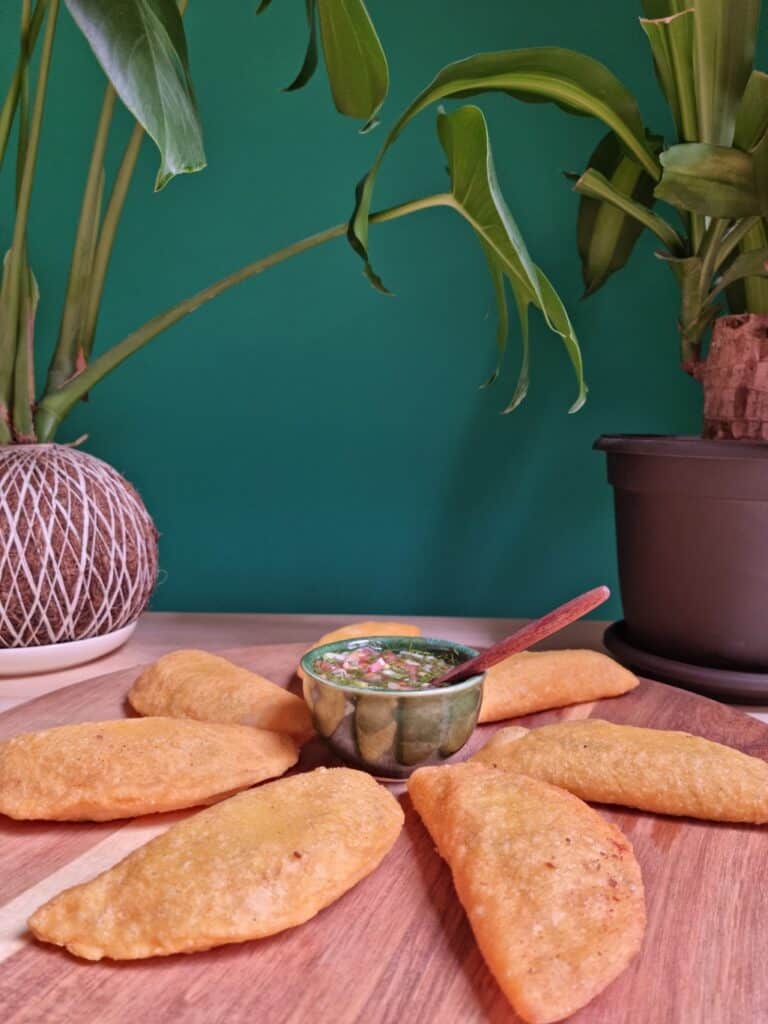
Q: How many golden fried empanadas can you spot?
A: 7